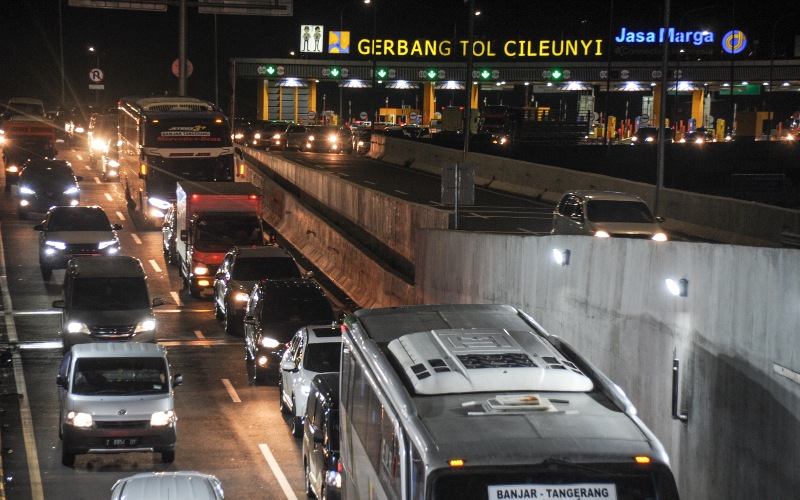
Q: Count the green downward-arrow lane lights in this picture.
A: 6